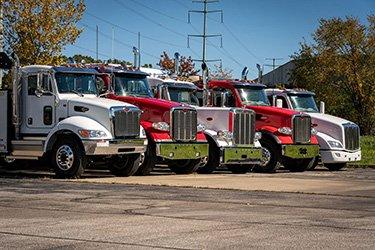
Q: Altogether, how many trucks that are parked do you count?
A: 5